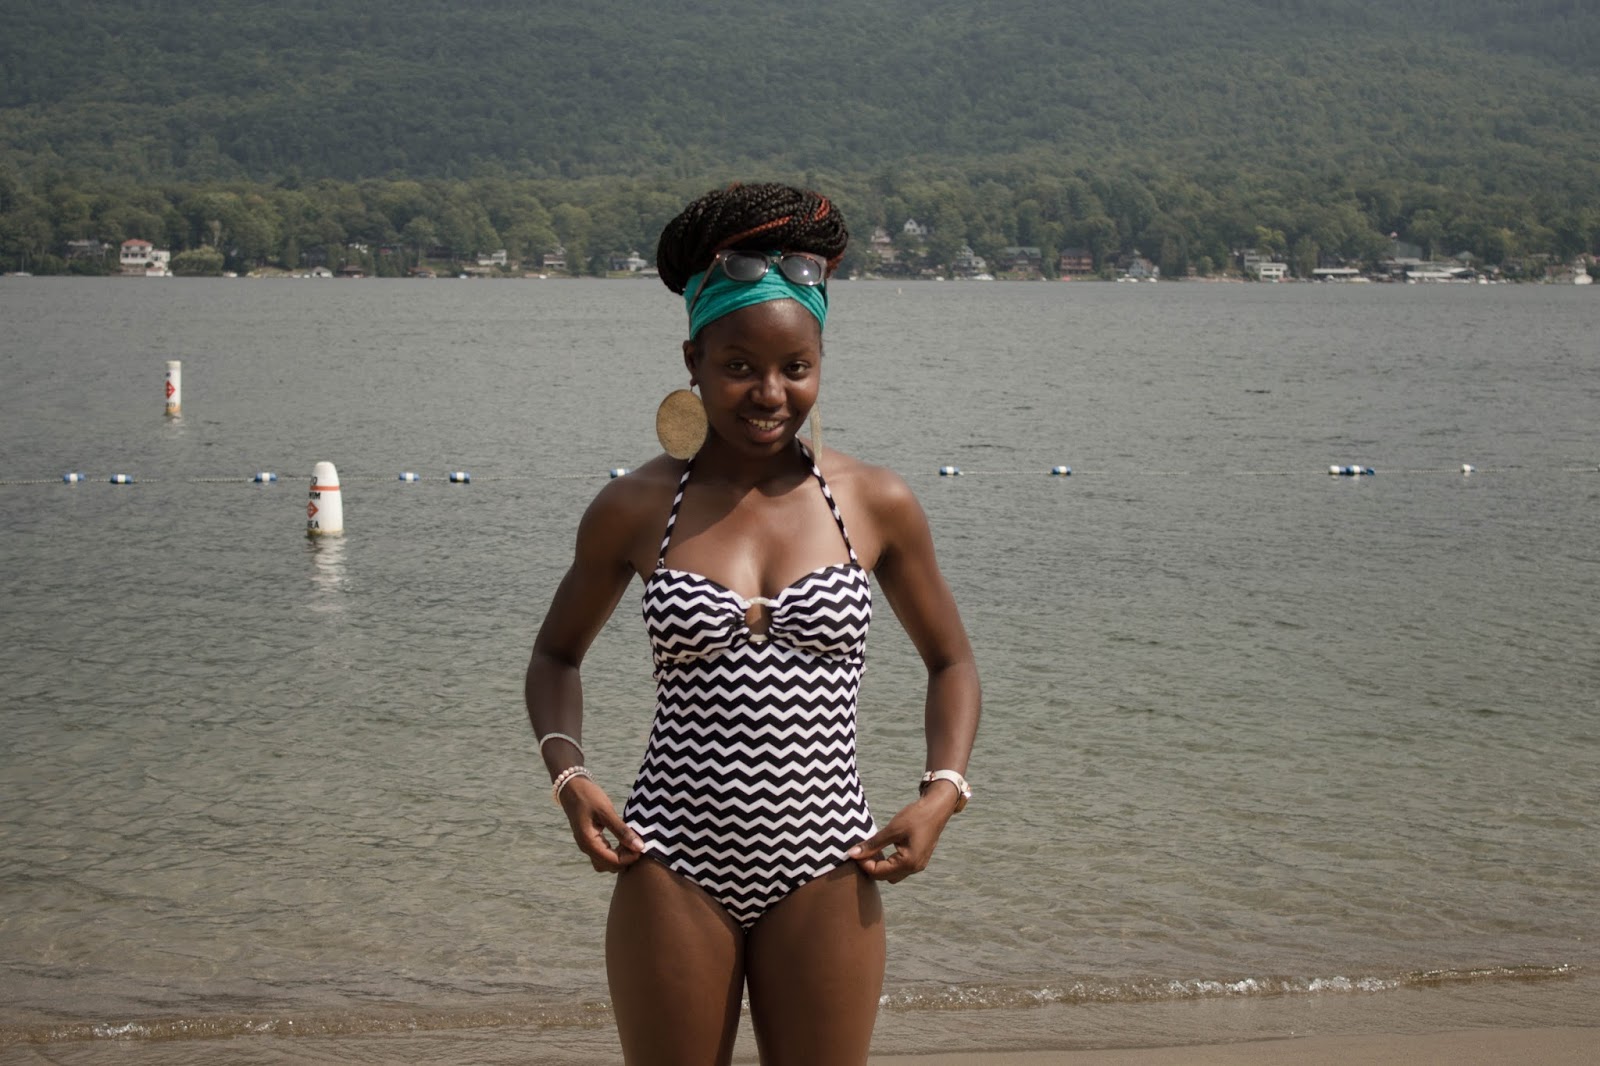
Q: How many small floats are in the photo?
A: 11